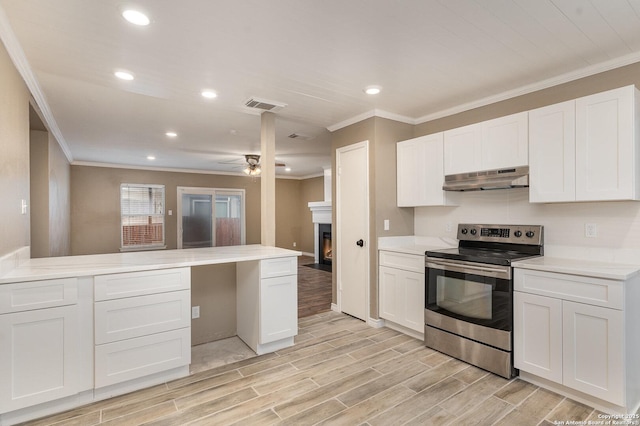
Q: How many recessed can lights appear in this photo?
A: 7